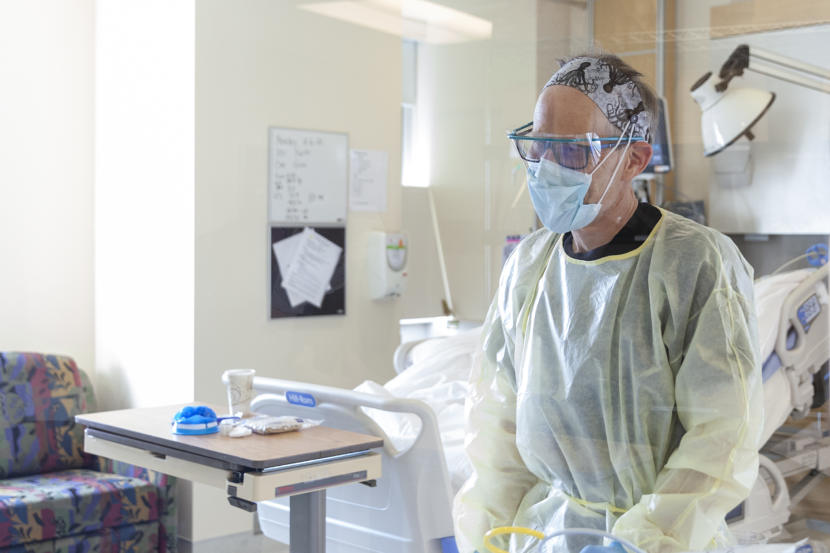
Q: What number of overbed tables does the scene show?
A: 1